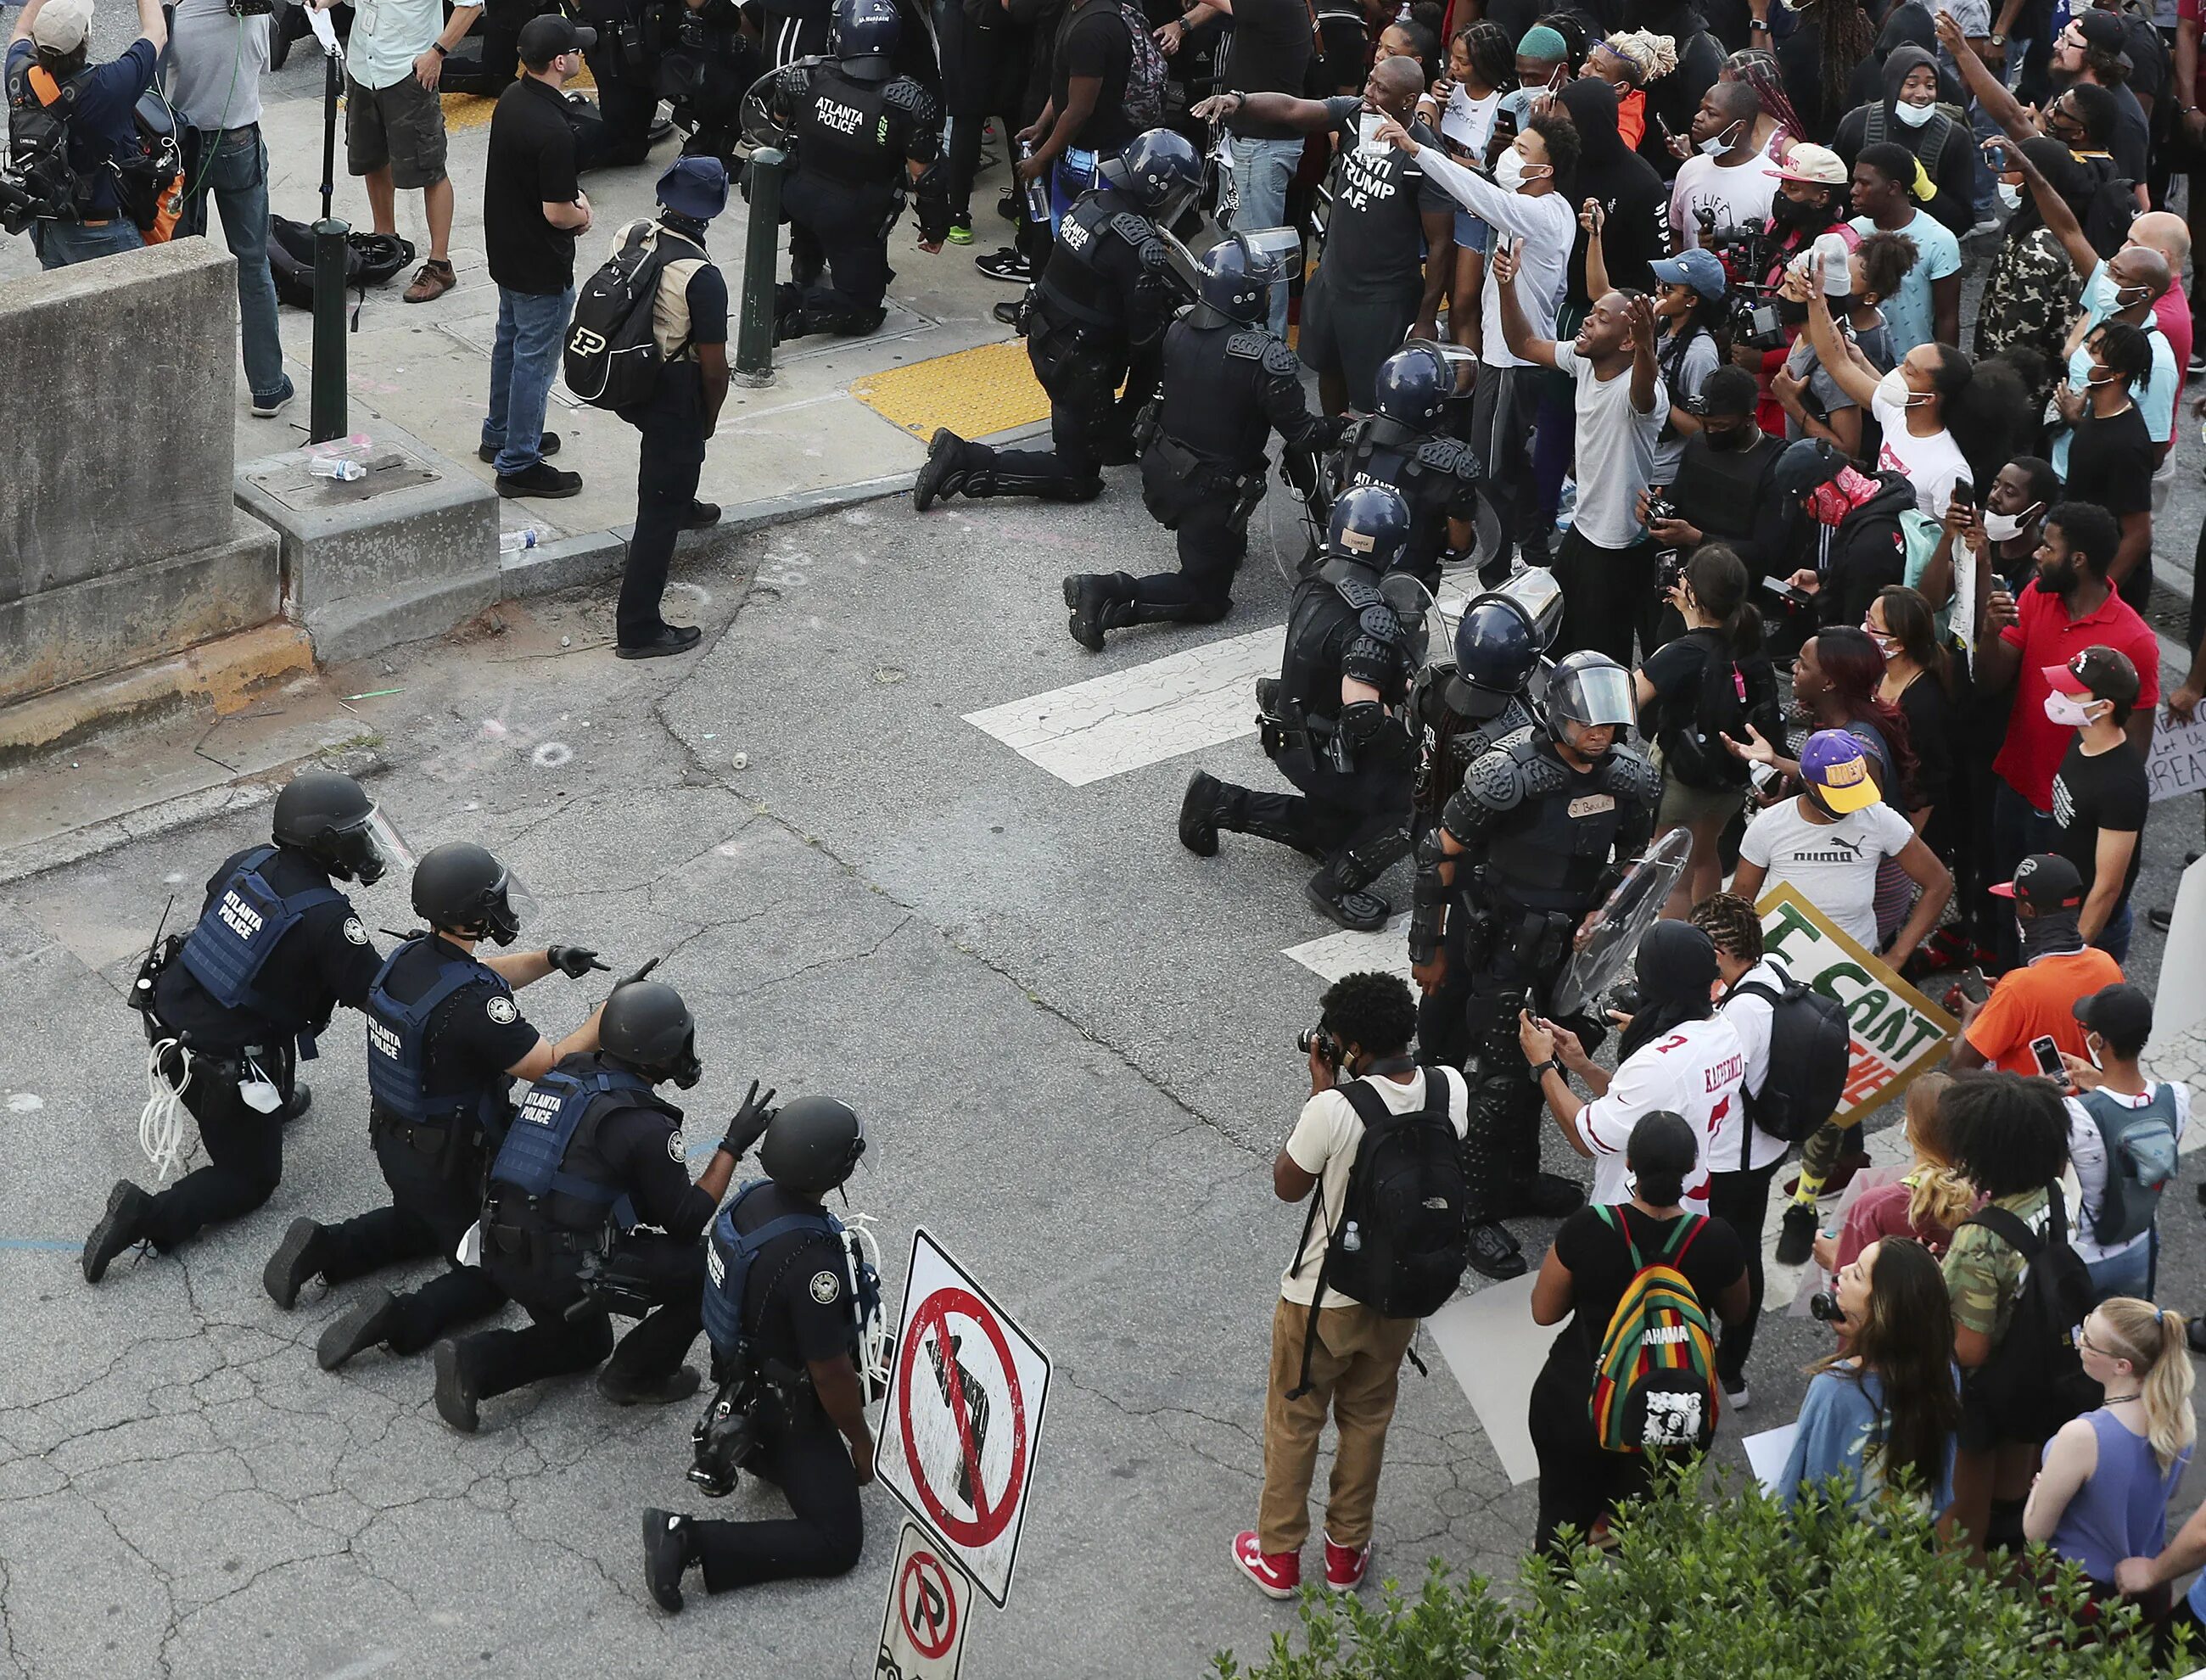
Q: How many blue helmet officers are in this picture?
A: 7